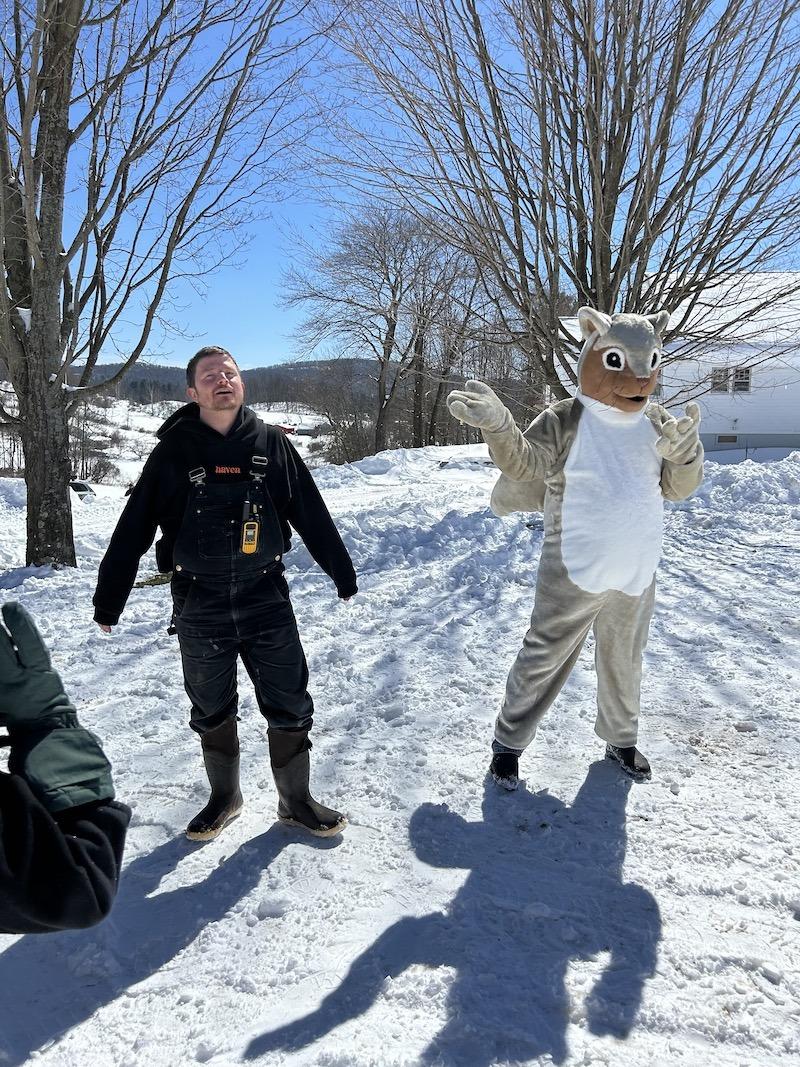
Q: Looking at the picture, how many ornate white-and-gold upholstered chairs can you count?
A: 0